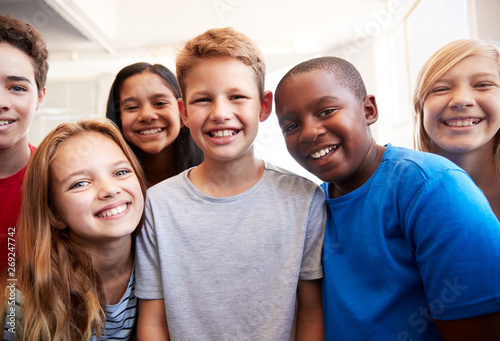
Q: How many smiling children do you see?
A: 6